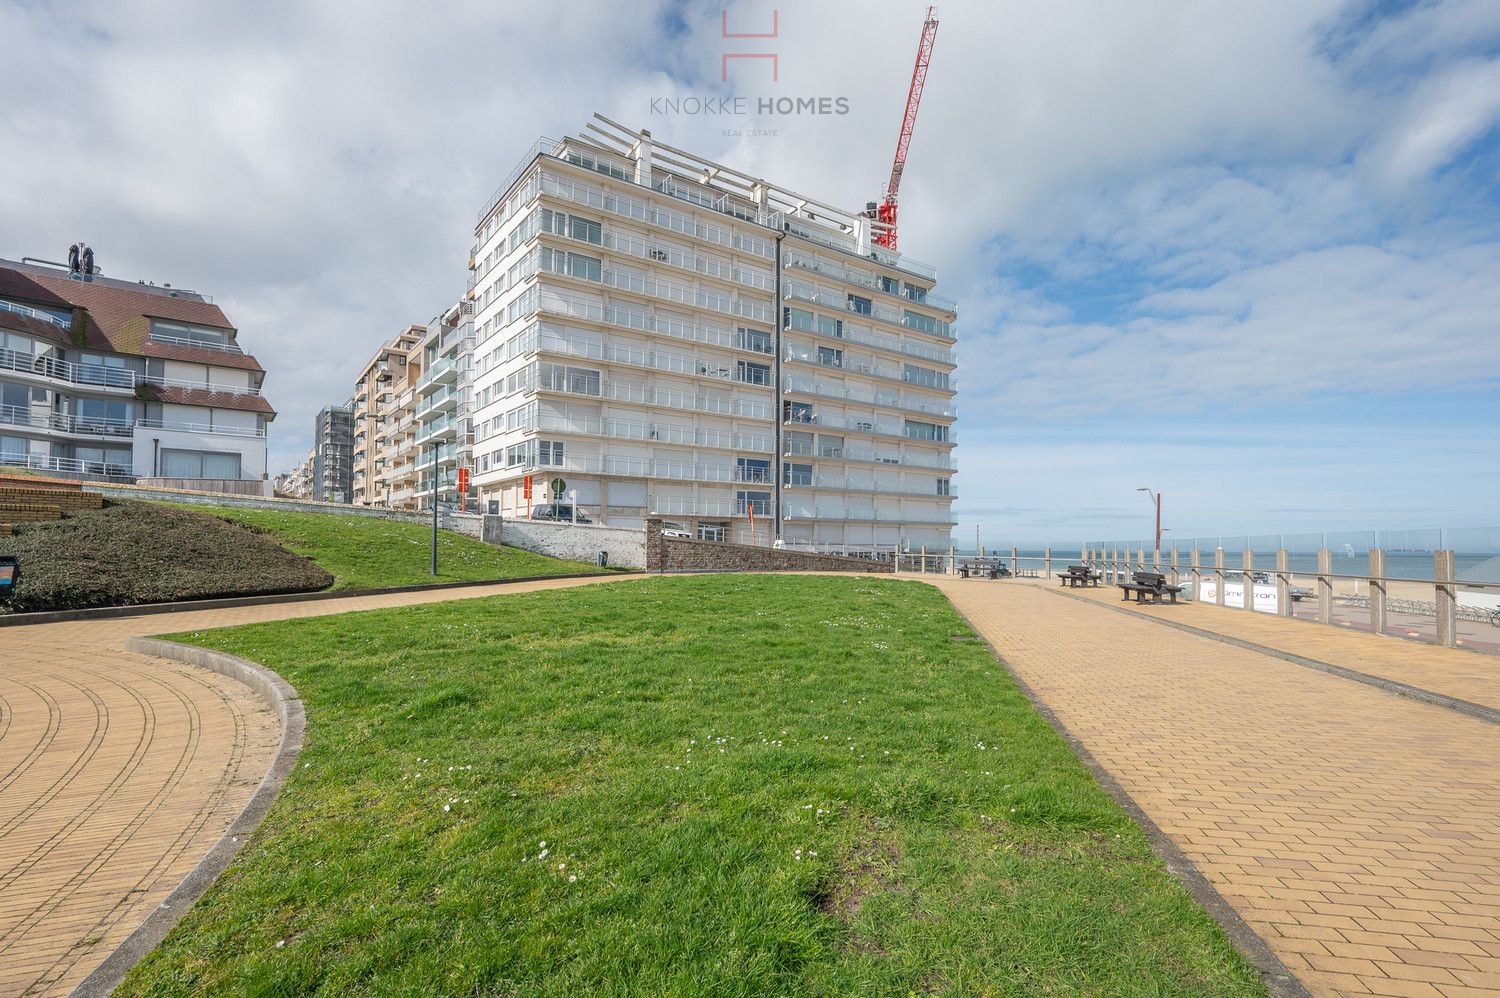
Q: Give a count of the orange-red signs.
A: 3